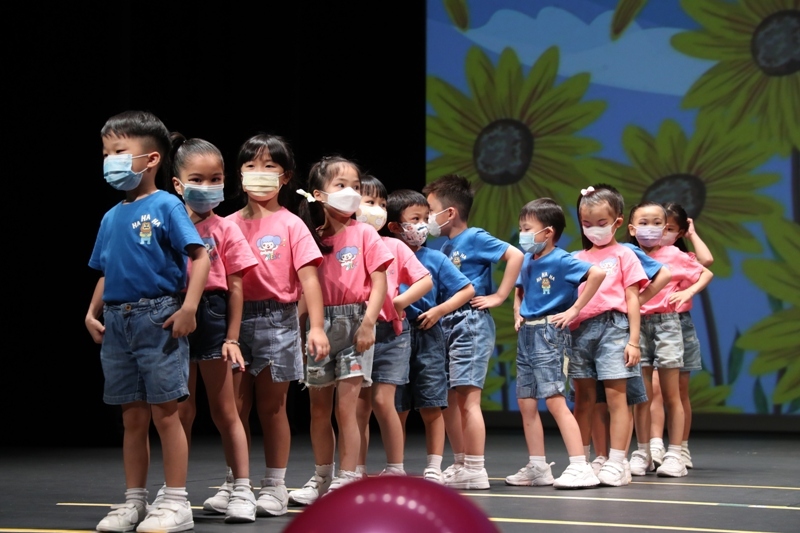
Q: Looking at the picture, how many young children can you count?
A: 12